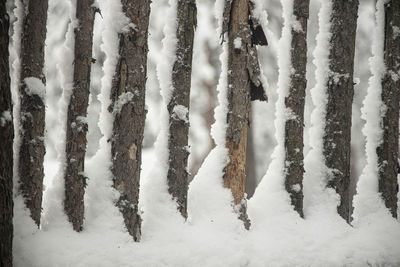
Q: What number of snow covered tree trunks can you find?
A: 9